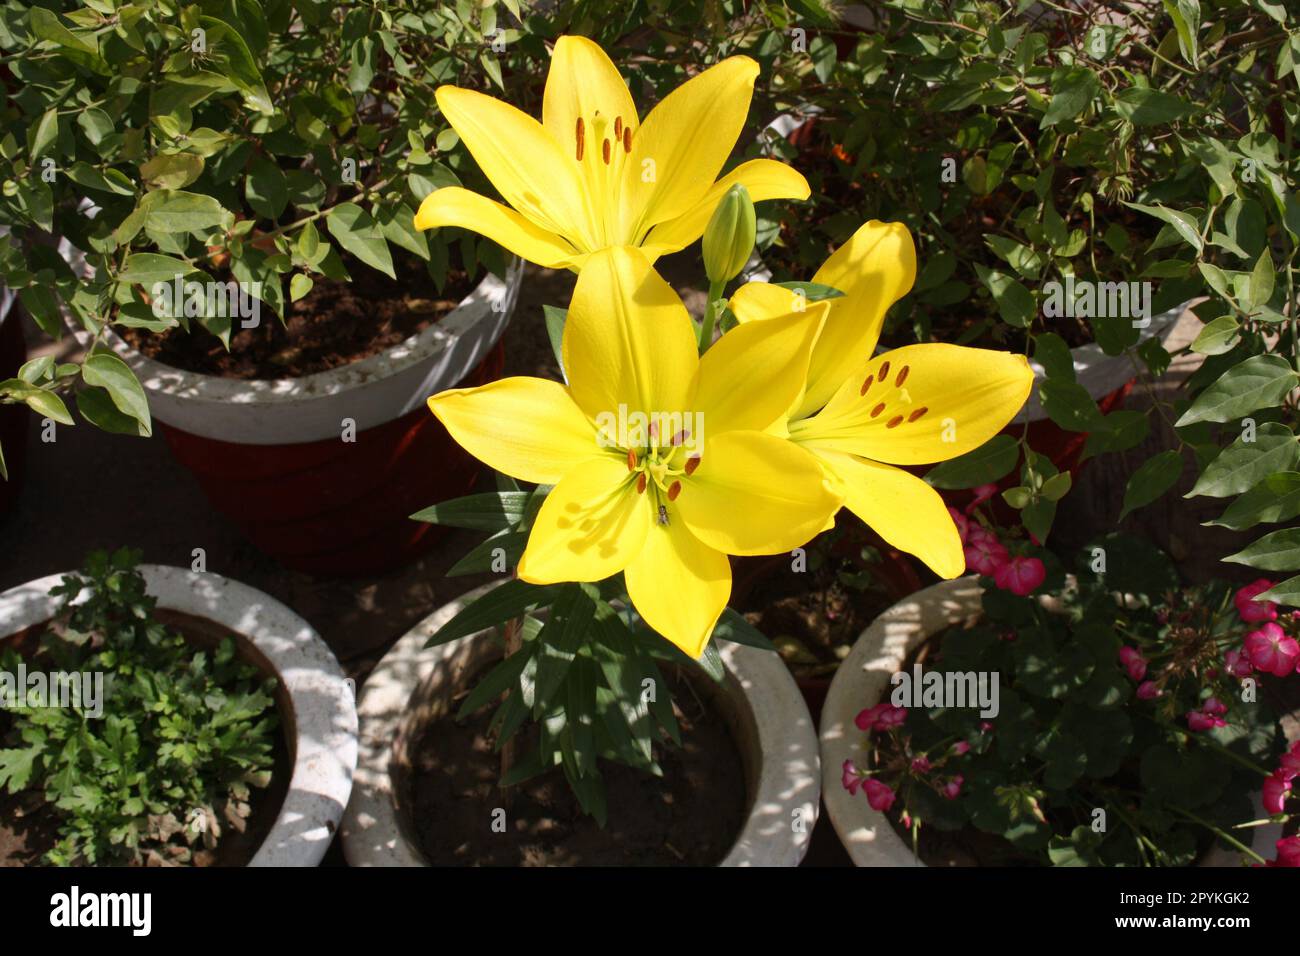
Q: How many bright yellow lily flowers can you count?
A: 3